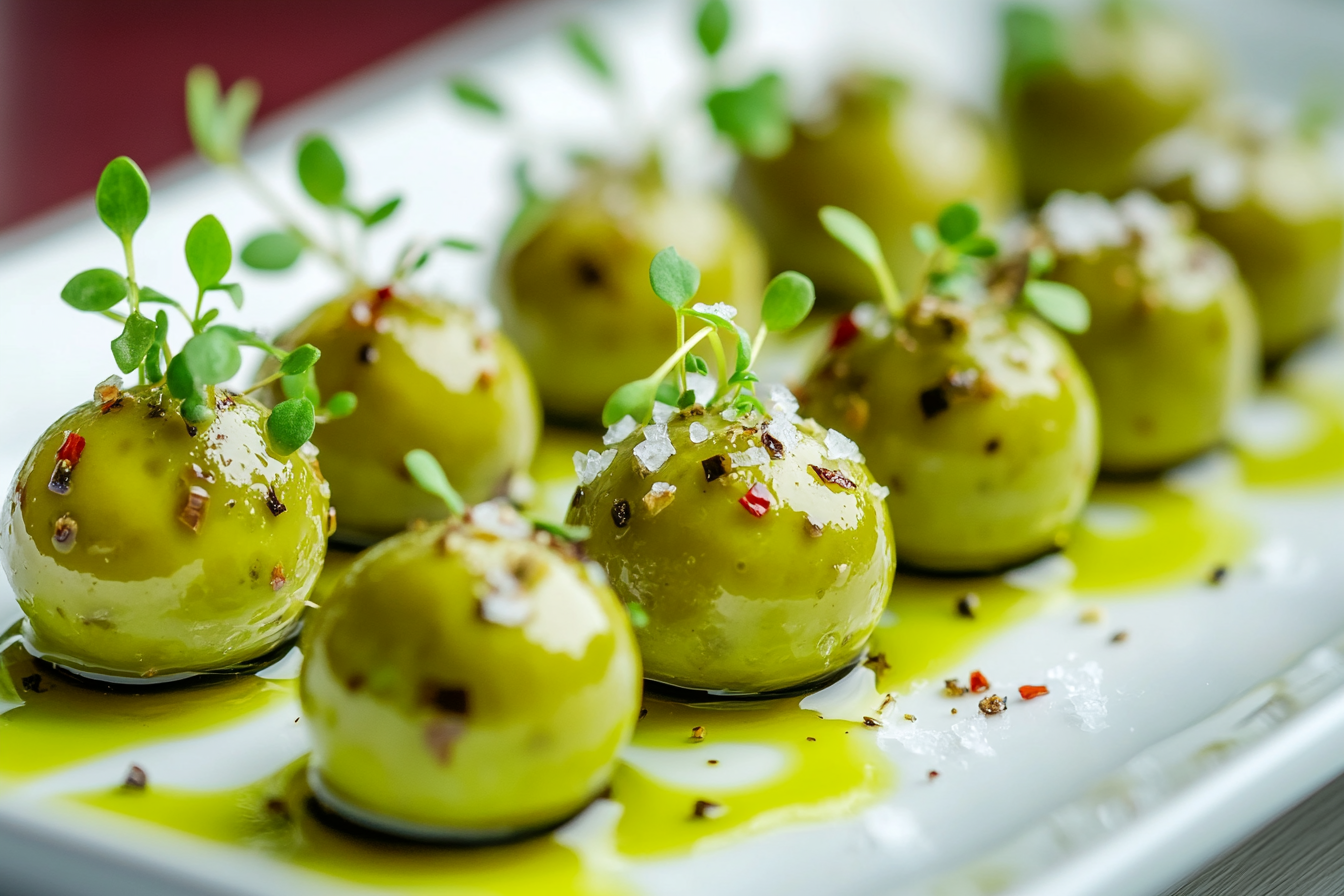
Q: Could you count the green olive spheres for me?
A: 10